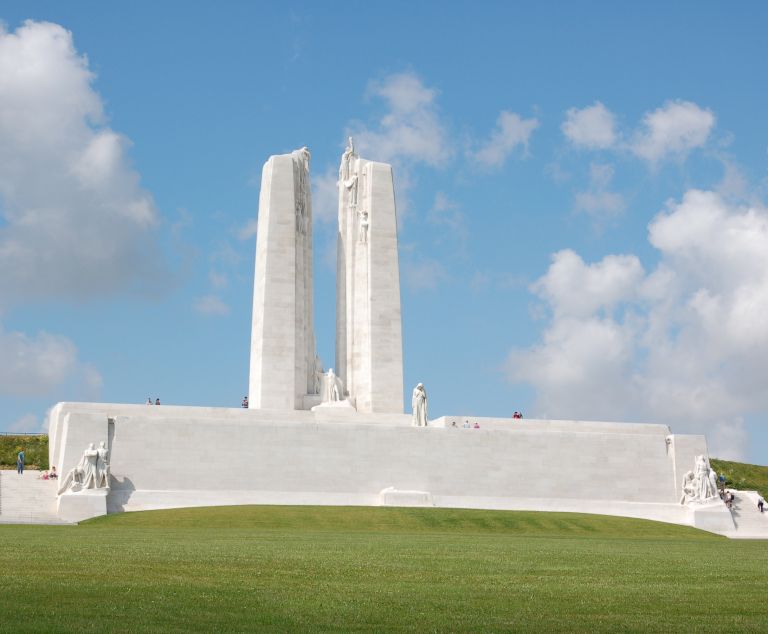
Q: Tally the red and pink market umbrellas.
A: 0